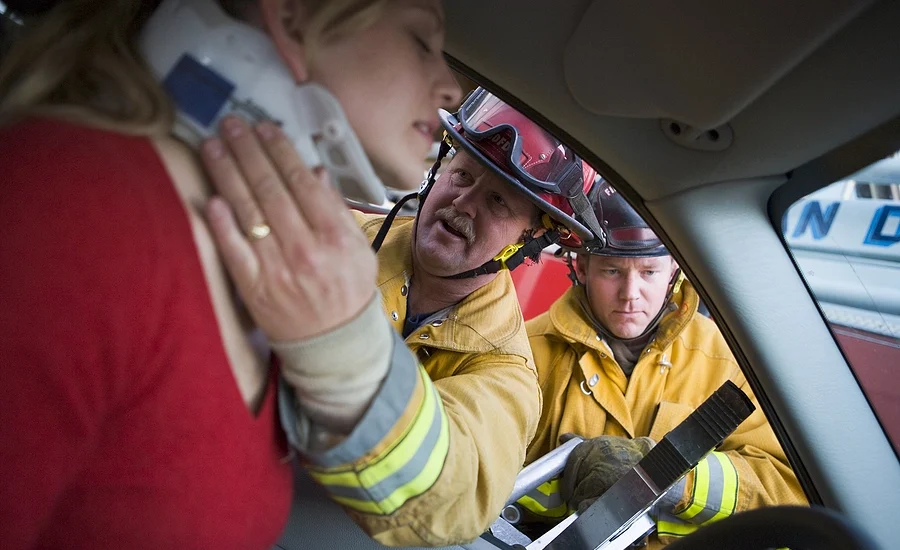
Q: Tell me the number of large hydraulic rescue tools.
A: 1